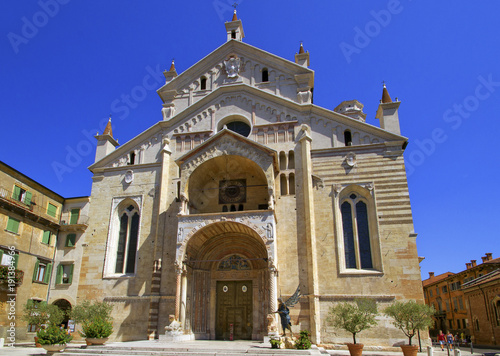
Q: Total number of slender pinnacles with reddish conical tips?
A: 5